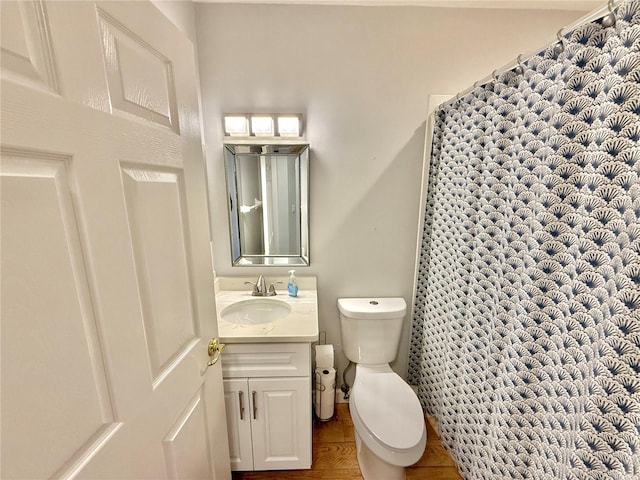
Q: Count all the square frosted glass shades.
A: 3